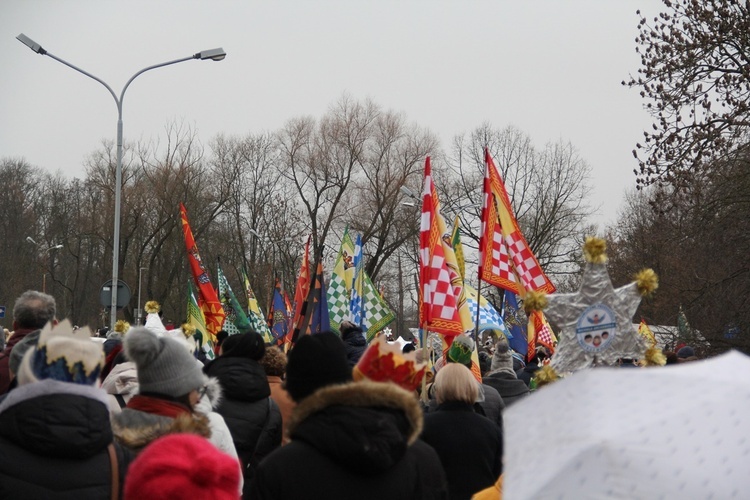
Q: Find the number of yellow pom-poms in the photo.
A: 8